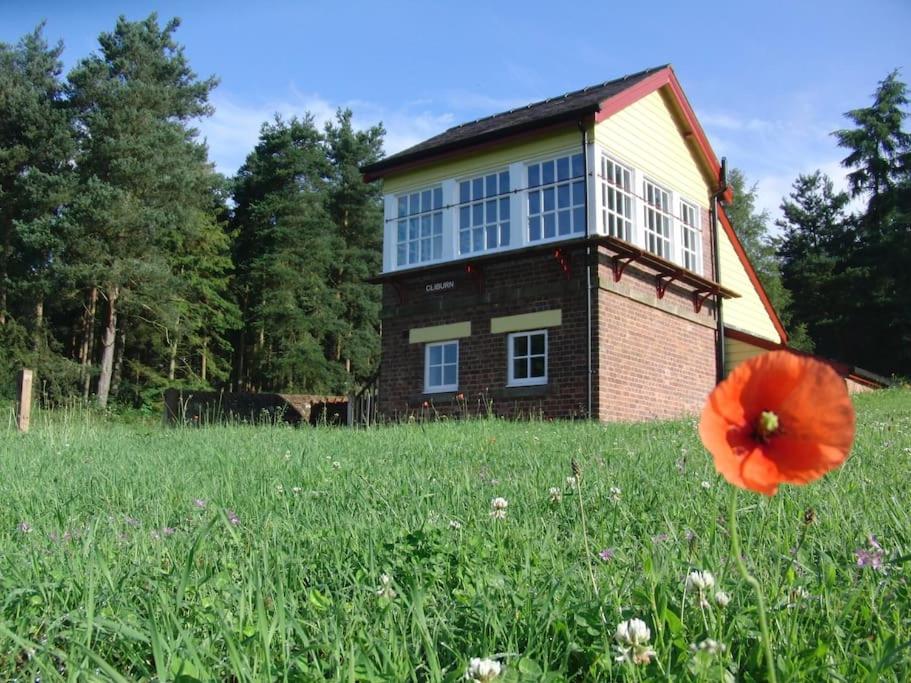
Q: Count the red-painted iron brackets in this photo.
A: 6